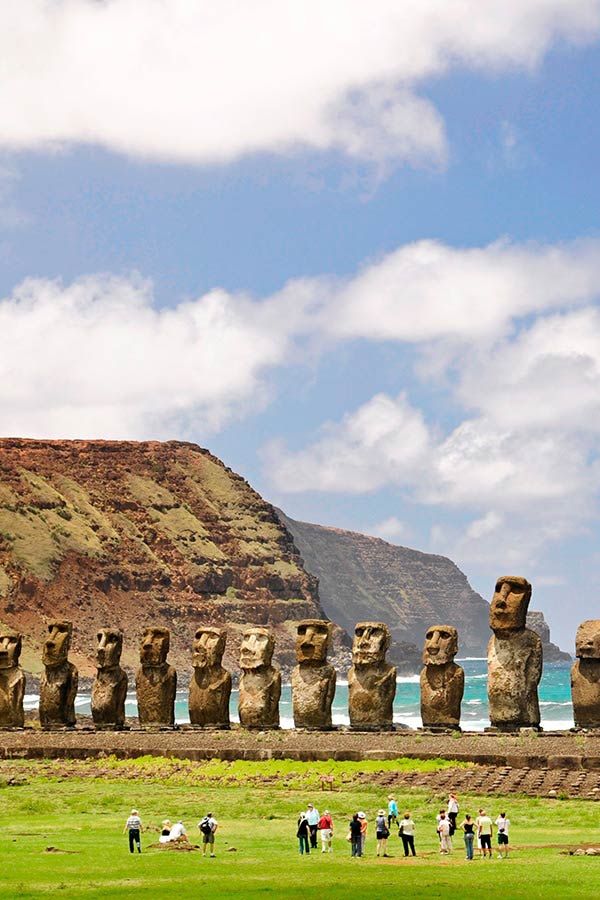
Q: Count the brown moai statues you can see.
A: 11